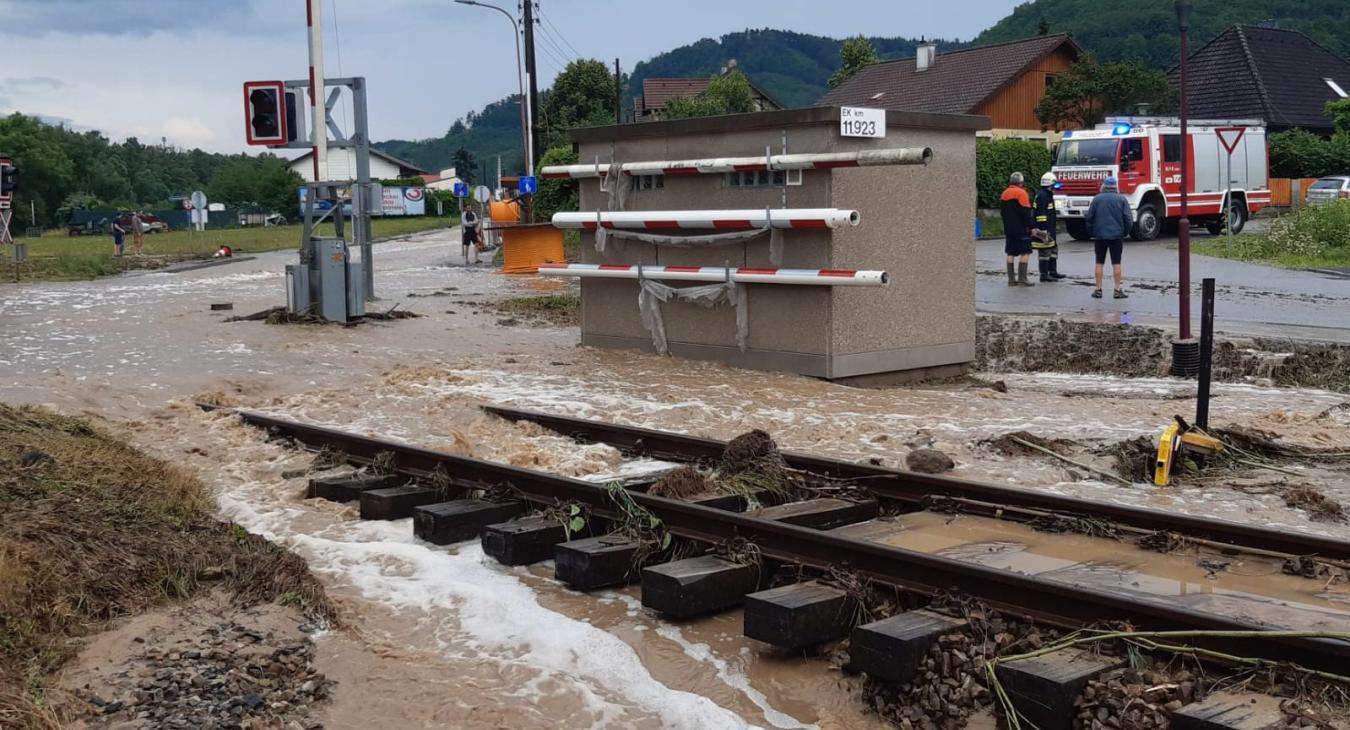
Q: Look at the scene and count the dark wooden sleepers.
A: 10